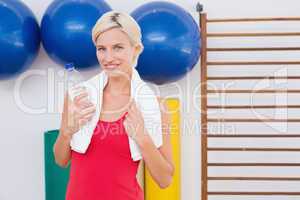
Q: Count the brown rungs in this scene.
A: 13